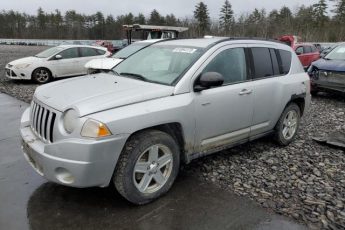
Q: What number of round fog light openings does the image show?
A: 1